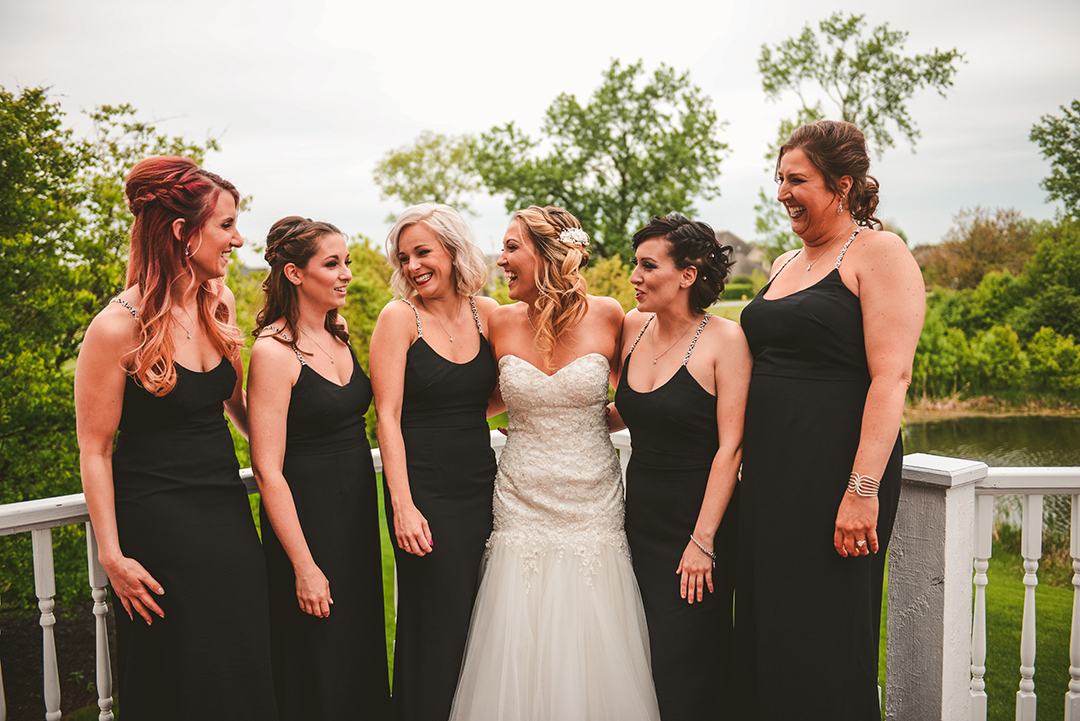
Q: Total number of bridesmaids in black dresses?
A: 5